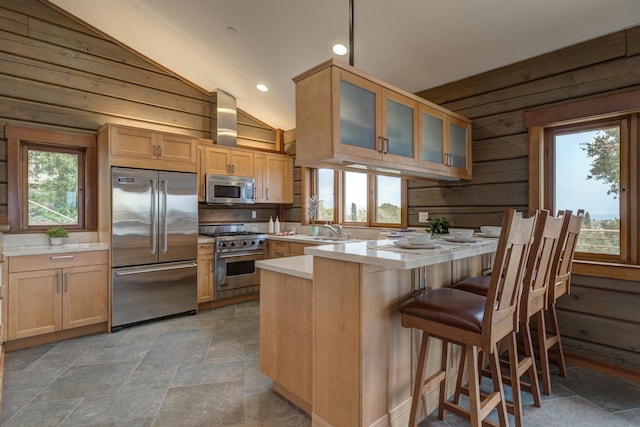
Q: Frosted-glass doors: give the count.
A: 4